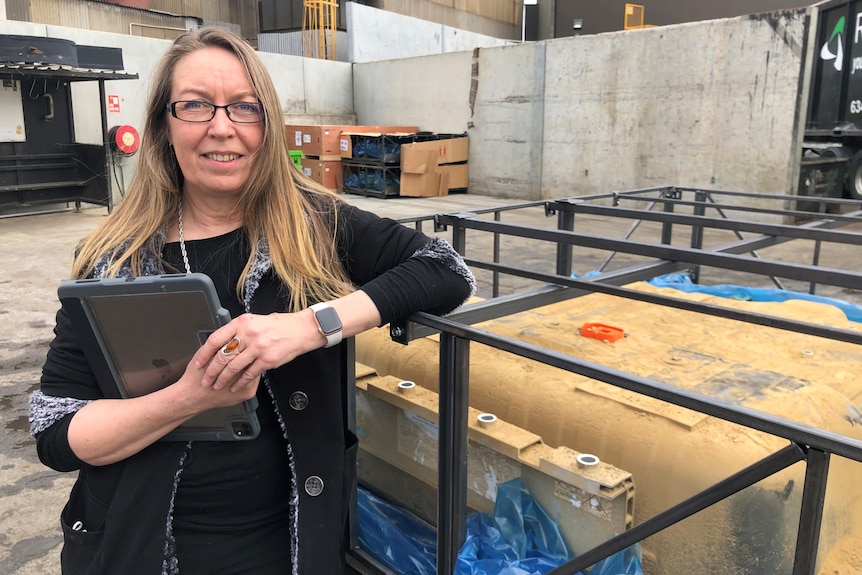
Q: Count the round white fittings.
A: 3